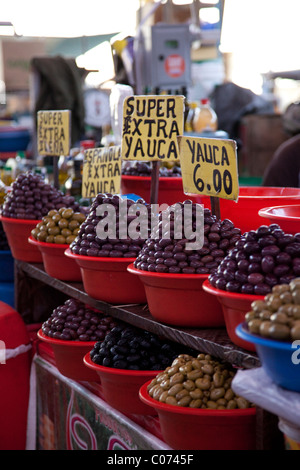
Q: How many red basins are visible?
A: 11